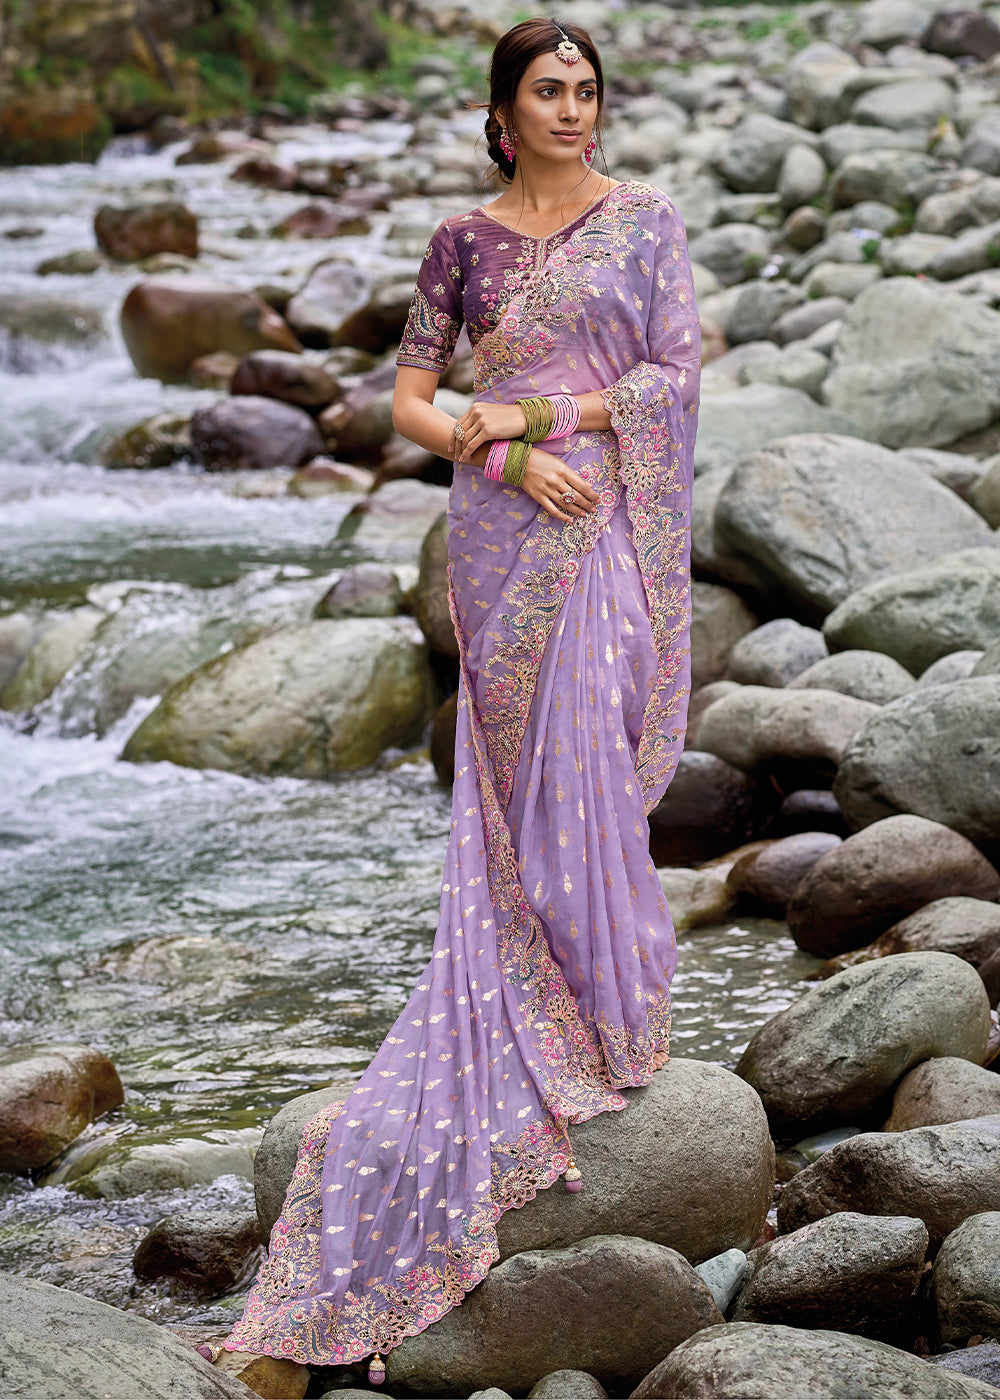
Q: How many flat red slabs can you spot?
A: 0